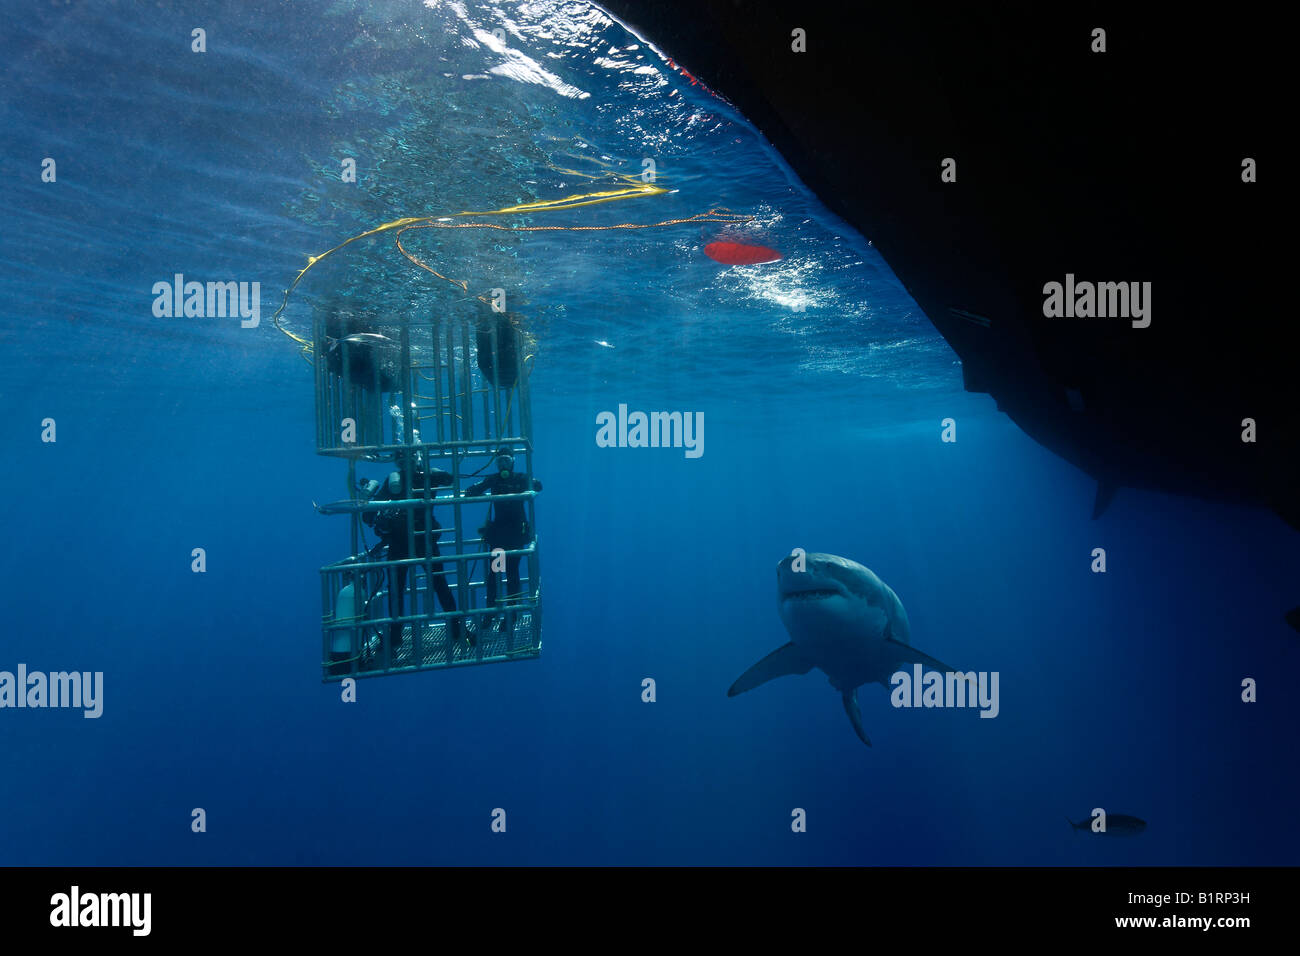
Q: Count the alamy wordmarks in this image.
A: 6